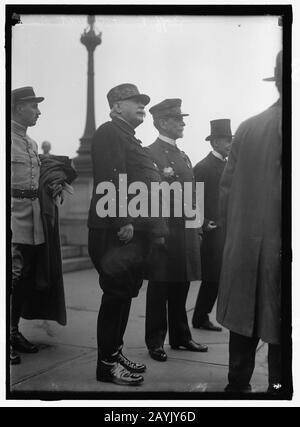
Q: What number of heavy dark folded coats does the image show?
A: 1